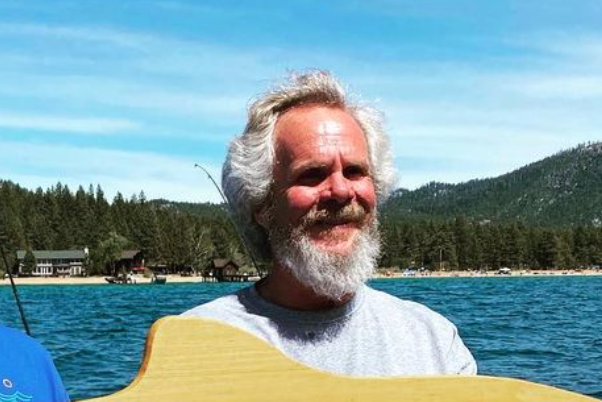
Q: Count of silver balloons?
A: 0